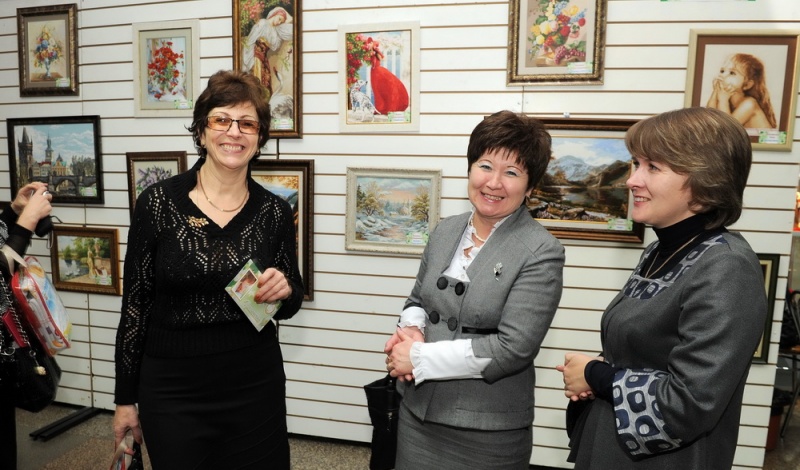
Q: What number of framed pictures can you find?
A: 13